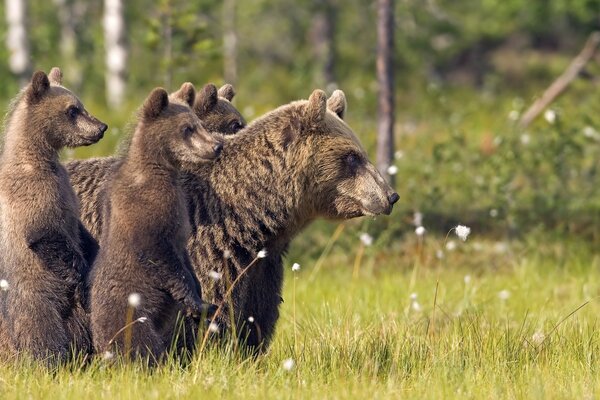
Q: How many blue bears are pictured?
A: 0